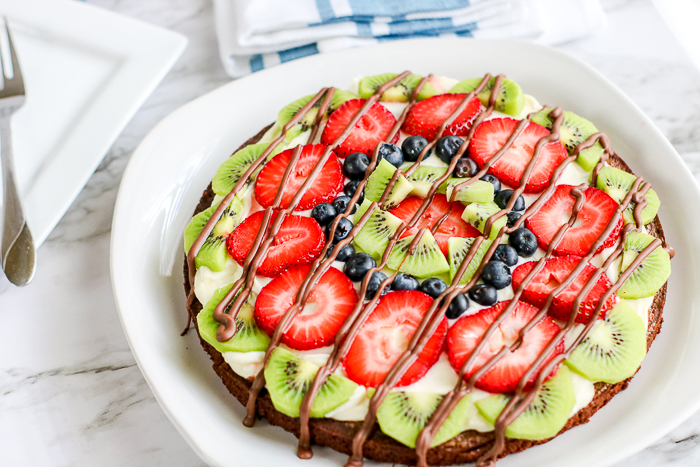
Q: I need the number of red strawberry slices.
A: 11